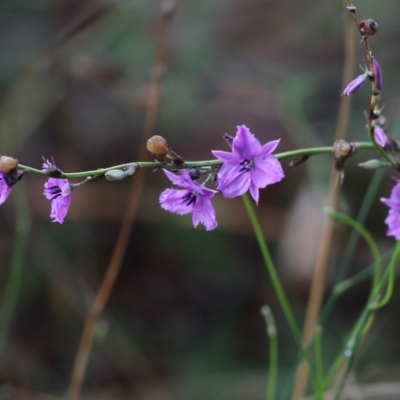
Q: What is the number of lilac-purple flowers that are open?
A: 5